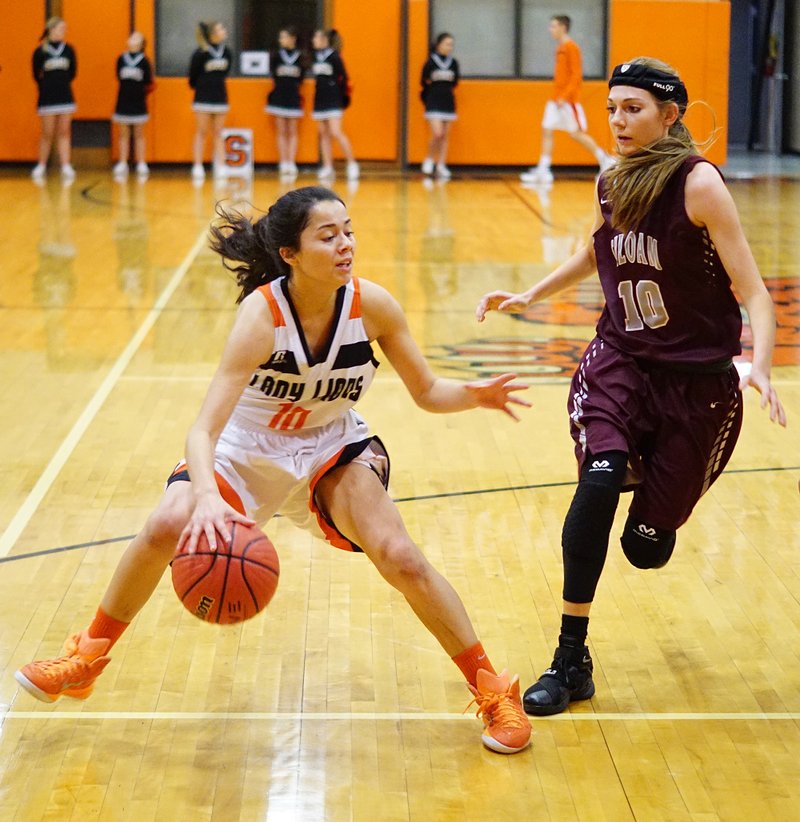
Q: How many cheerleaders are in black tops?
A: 6